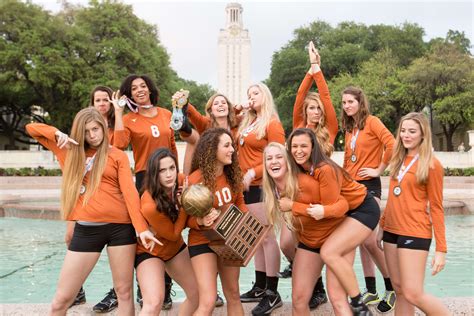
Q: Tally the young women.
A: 12